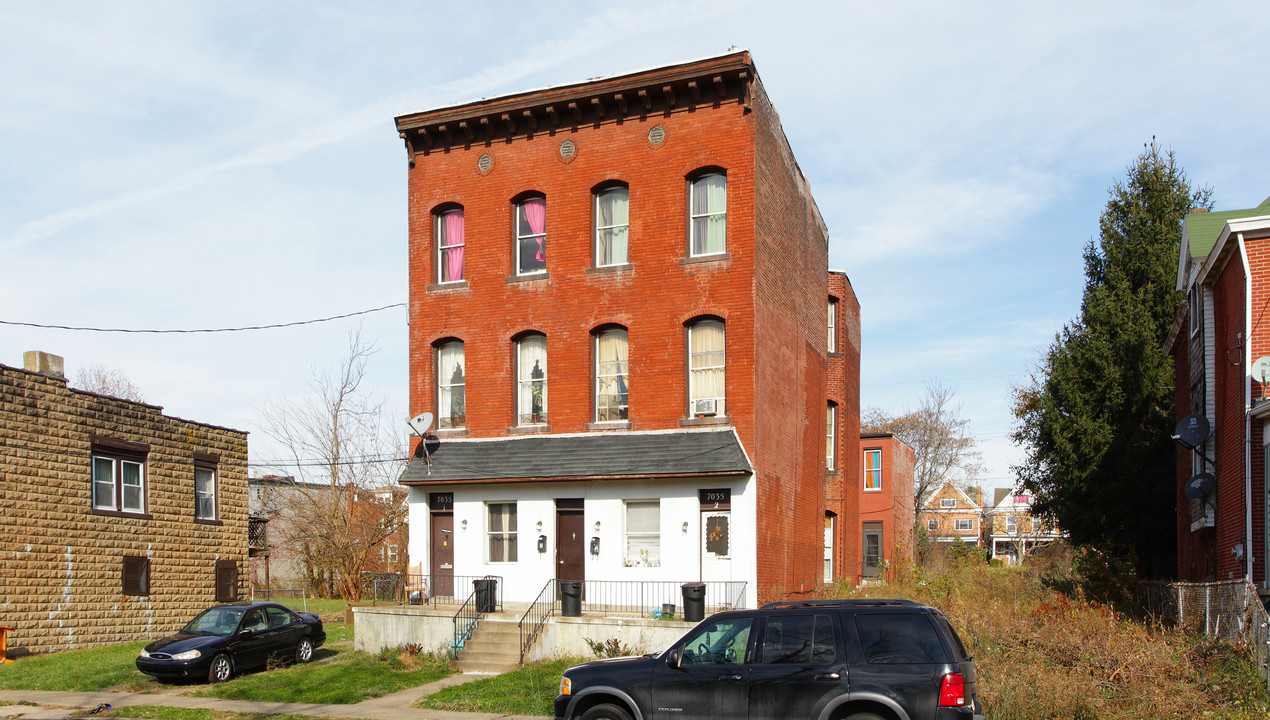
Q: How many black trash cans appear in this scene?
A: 3